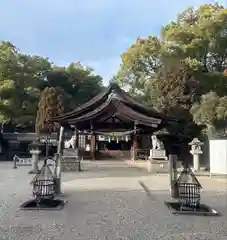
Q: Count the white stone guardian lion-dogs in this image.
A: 2